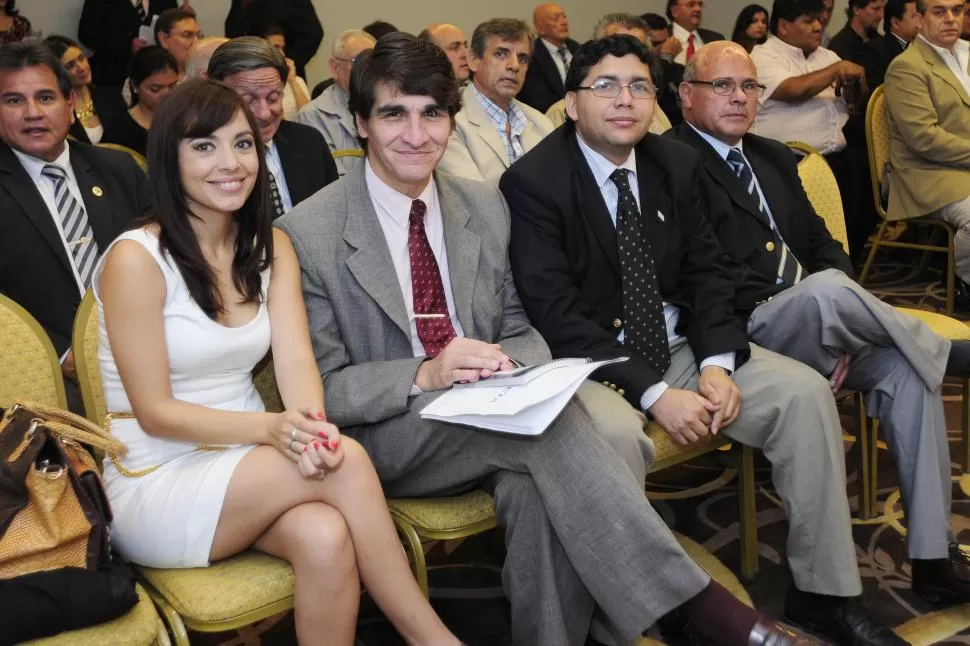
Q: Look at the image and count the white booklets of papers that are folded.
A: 1